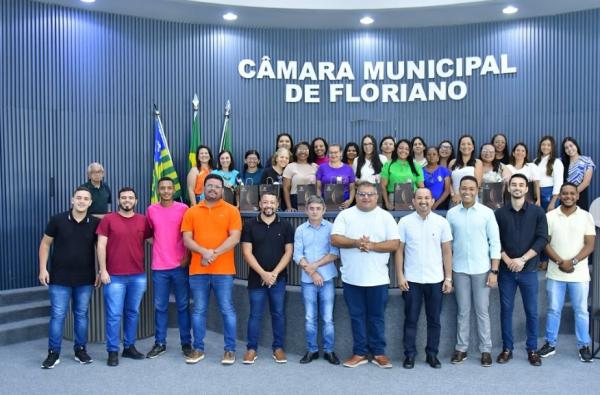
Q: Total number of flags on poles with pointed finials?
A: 3